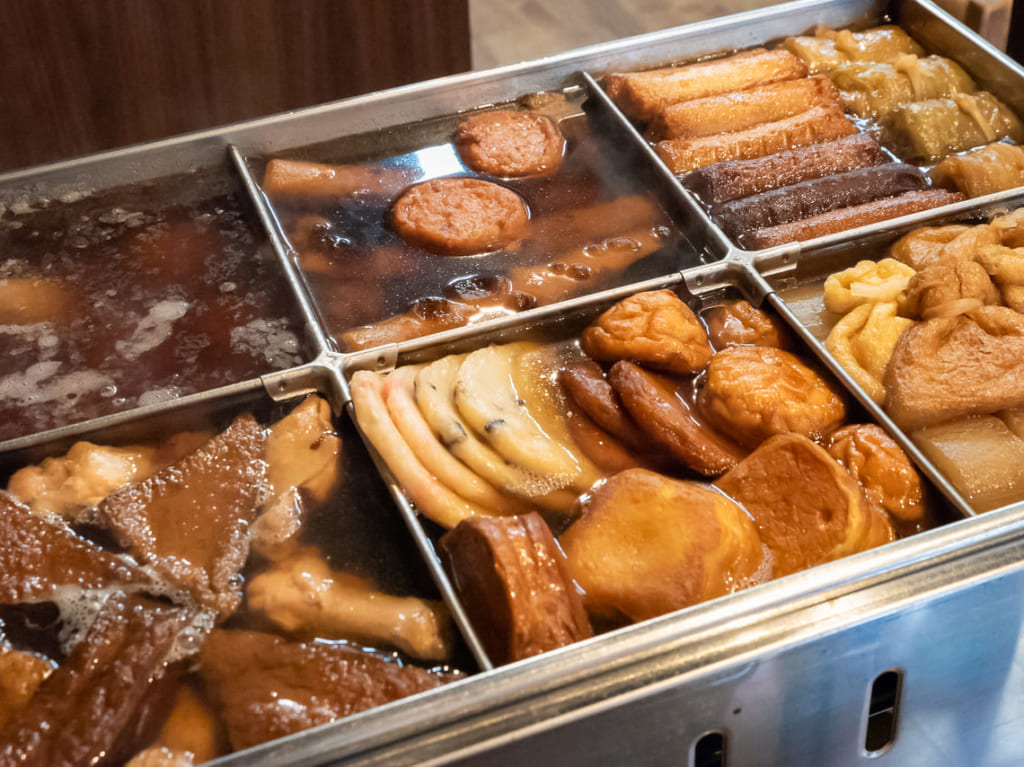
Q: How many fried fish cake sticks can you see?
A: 6